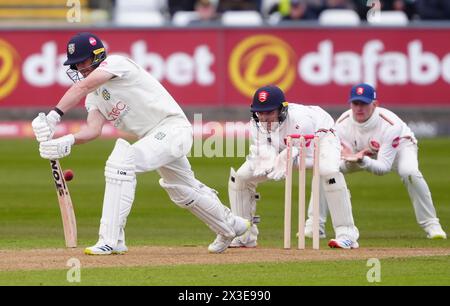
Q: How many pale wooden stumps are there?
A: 3